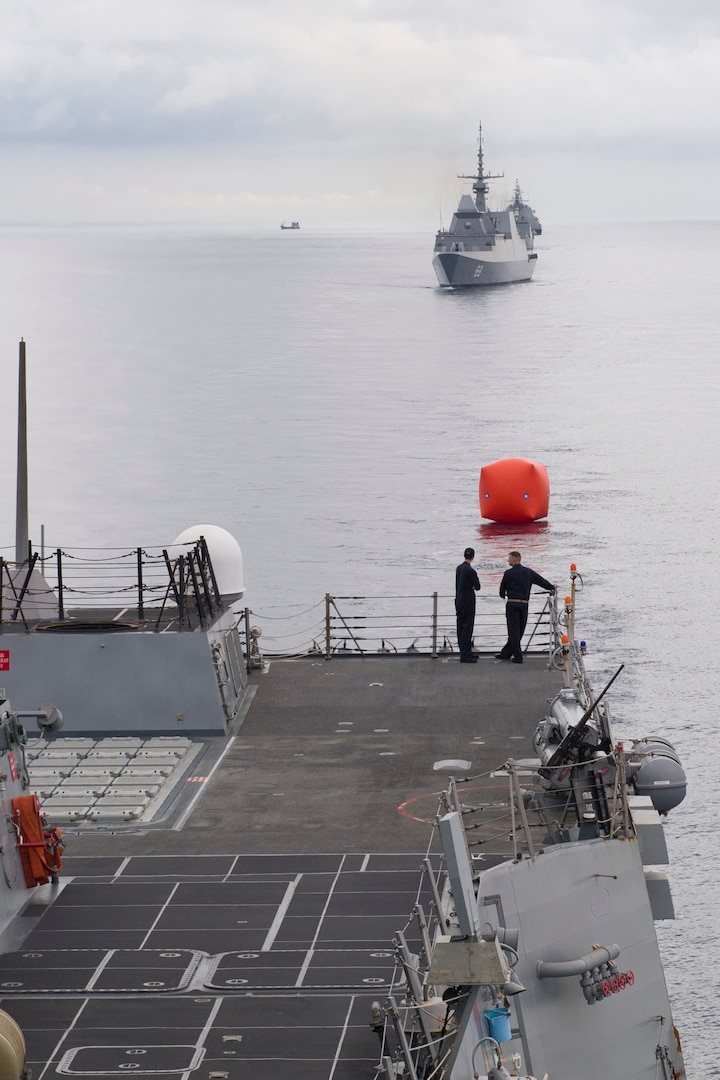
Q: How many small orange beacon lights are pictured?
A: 3